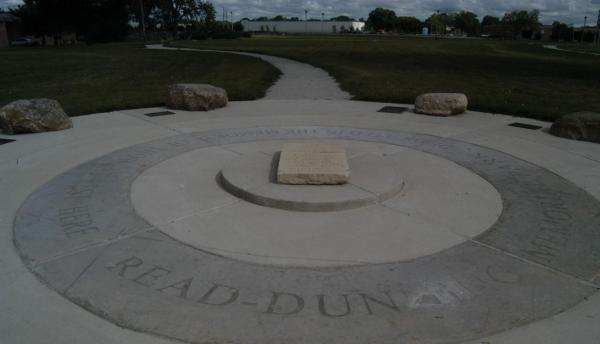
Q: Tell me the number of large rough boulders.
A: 4